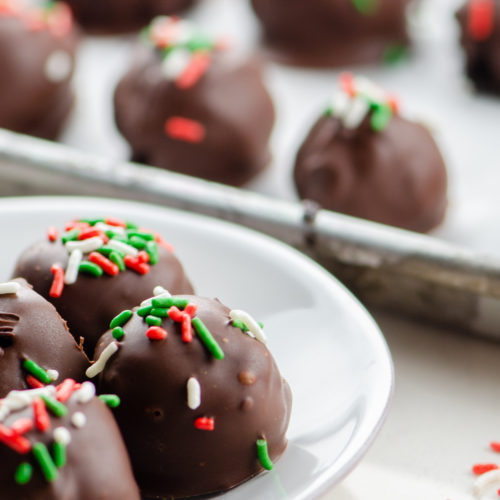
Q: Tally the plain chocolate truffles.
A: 0